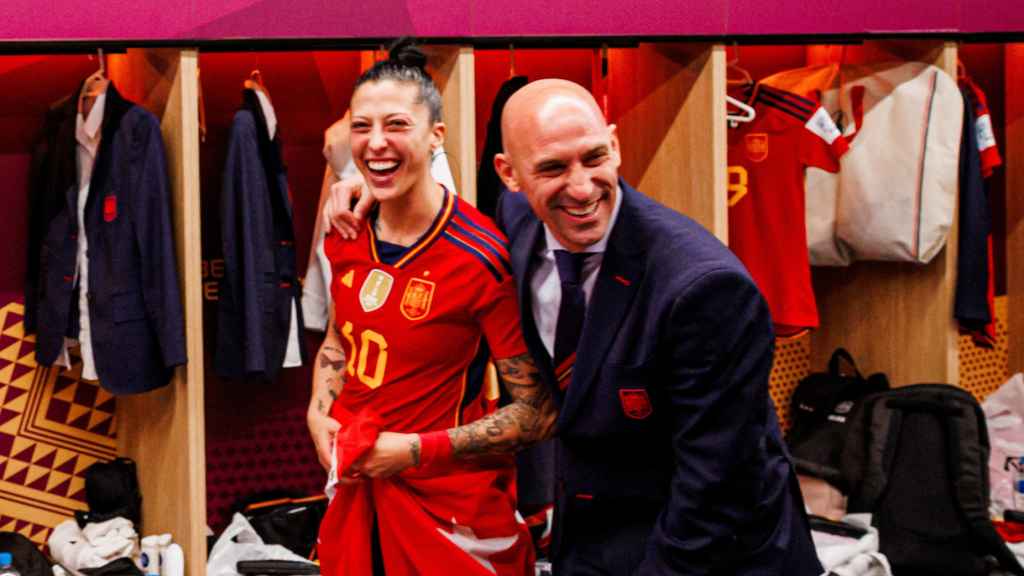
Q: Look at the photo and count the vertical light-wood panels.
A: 4